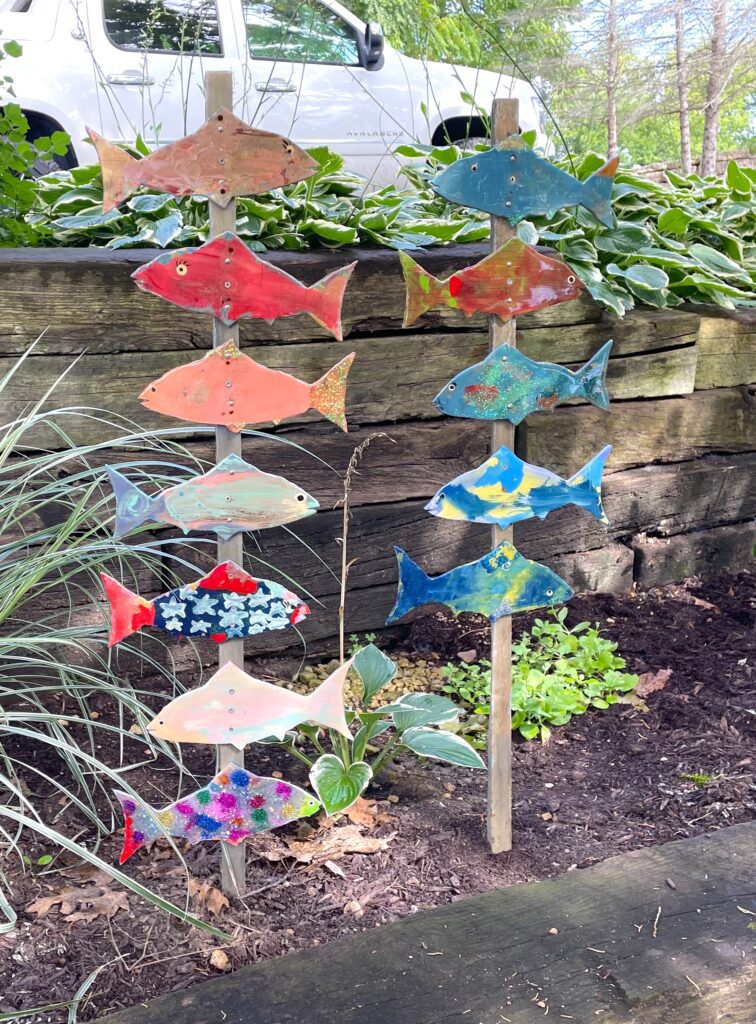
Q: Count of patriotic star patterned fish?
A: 1